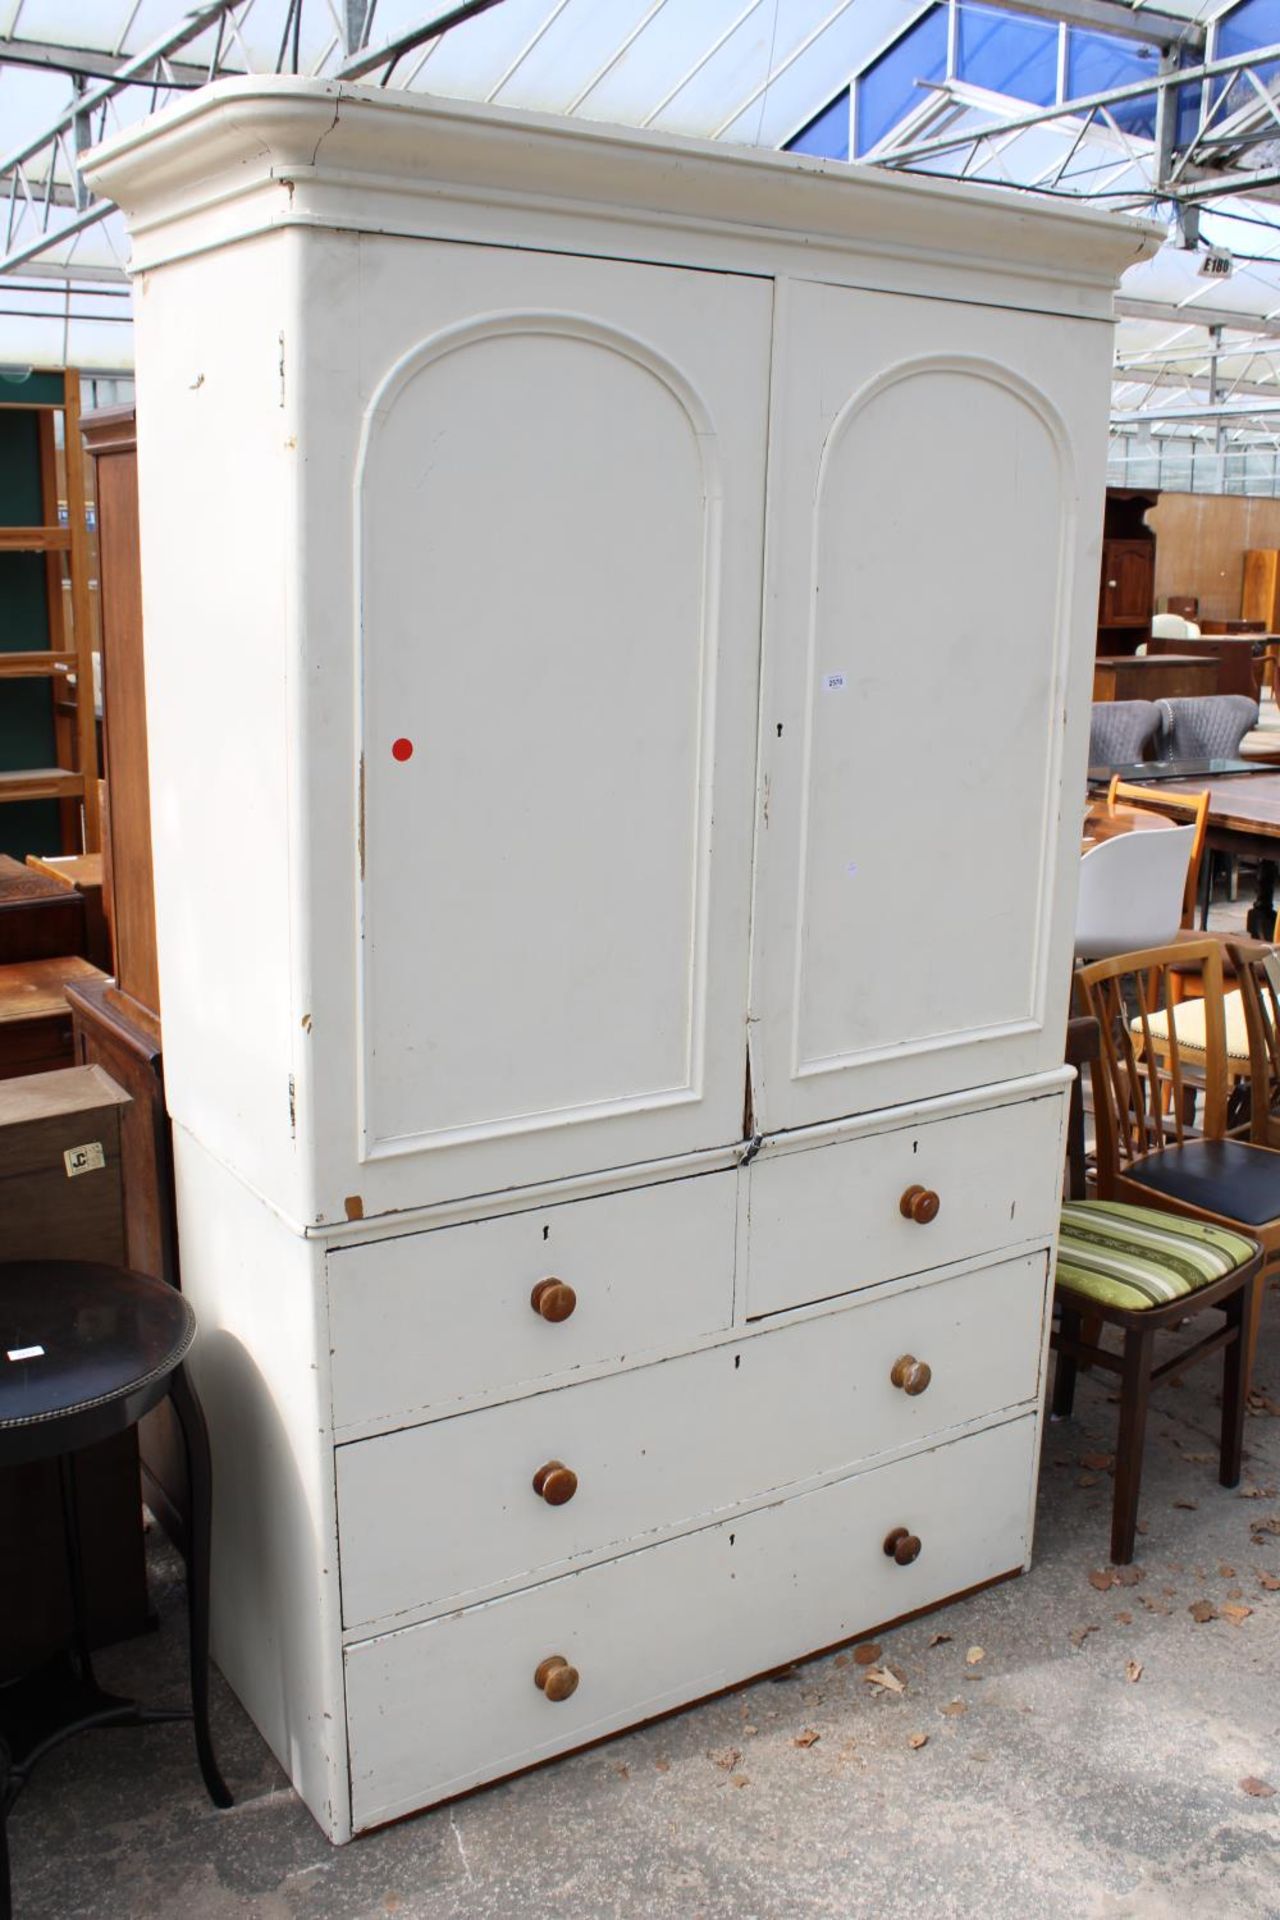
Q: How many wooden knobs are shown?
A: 6